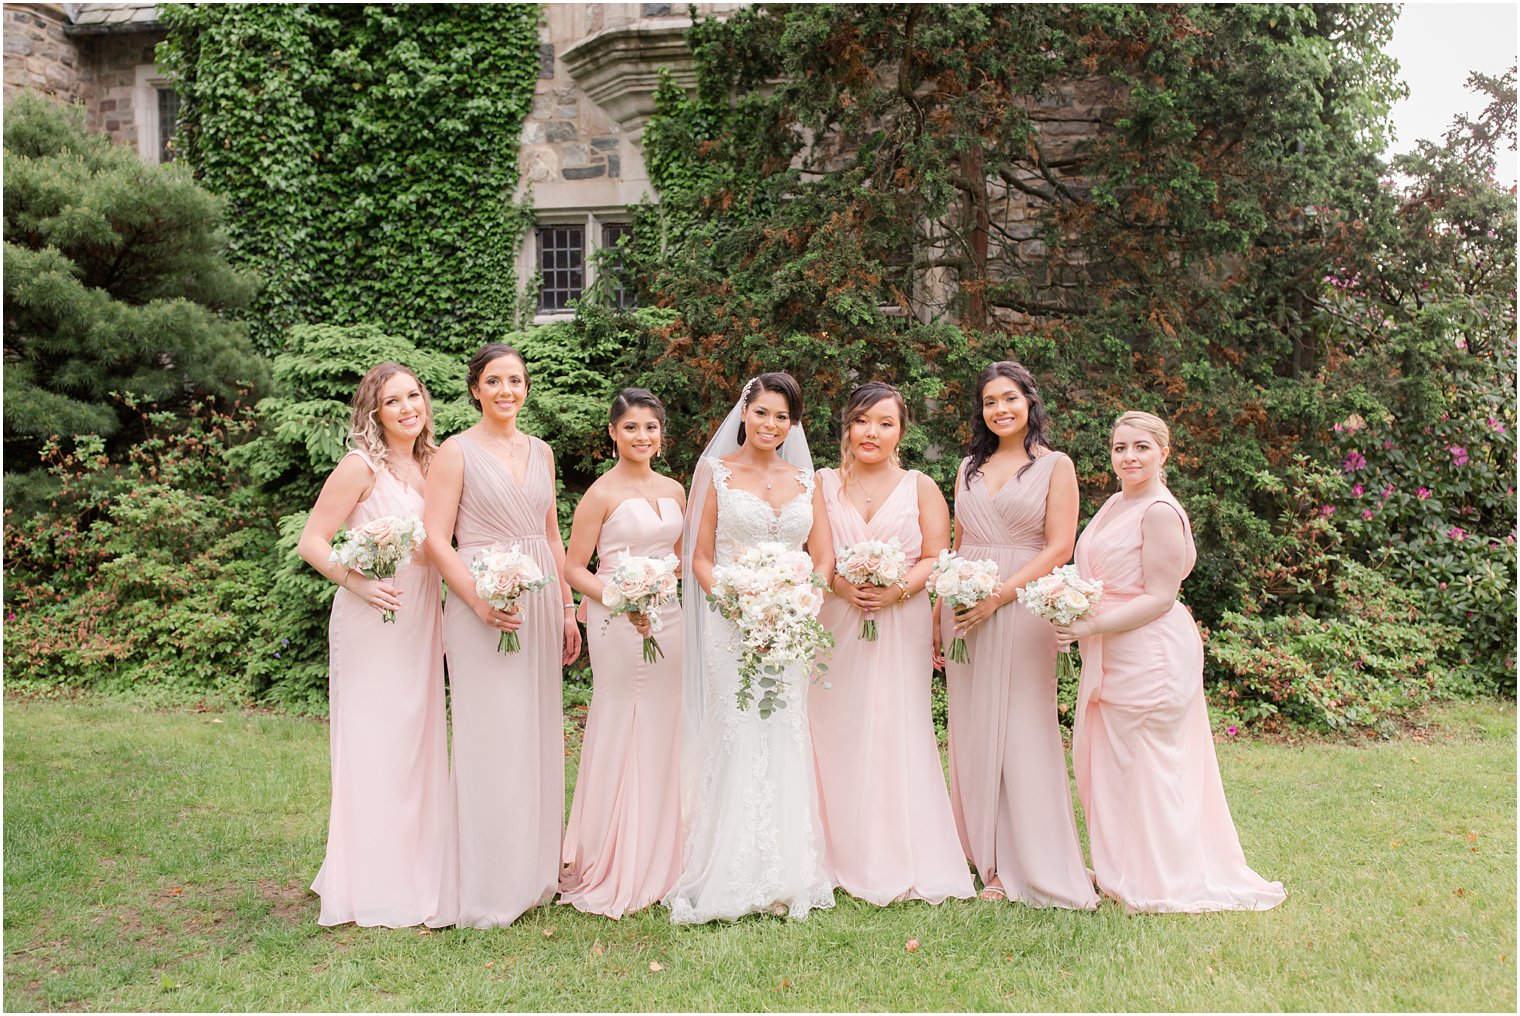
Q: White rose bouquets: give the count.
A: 7